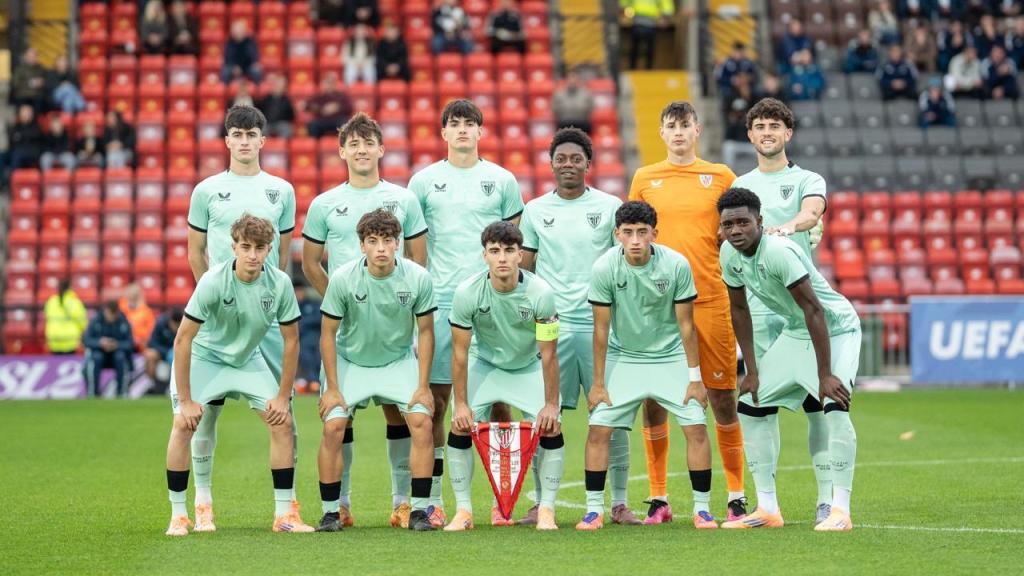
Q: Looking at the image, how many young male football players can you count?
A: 11